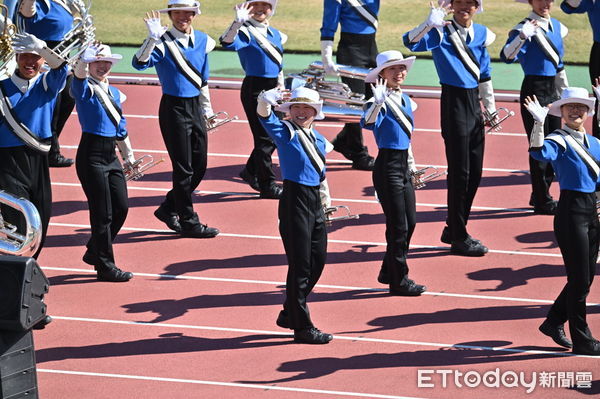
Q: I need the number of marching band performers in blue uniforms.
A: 12